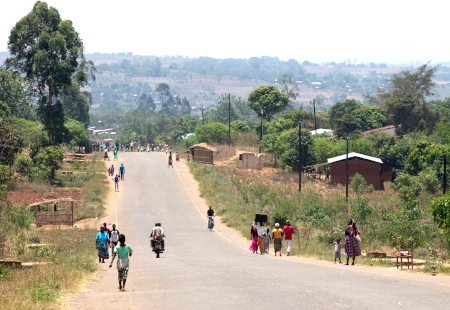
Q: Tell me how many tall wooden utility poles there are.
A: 7